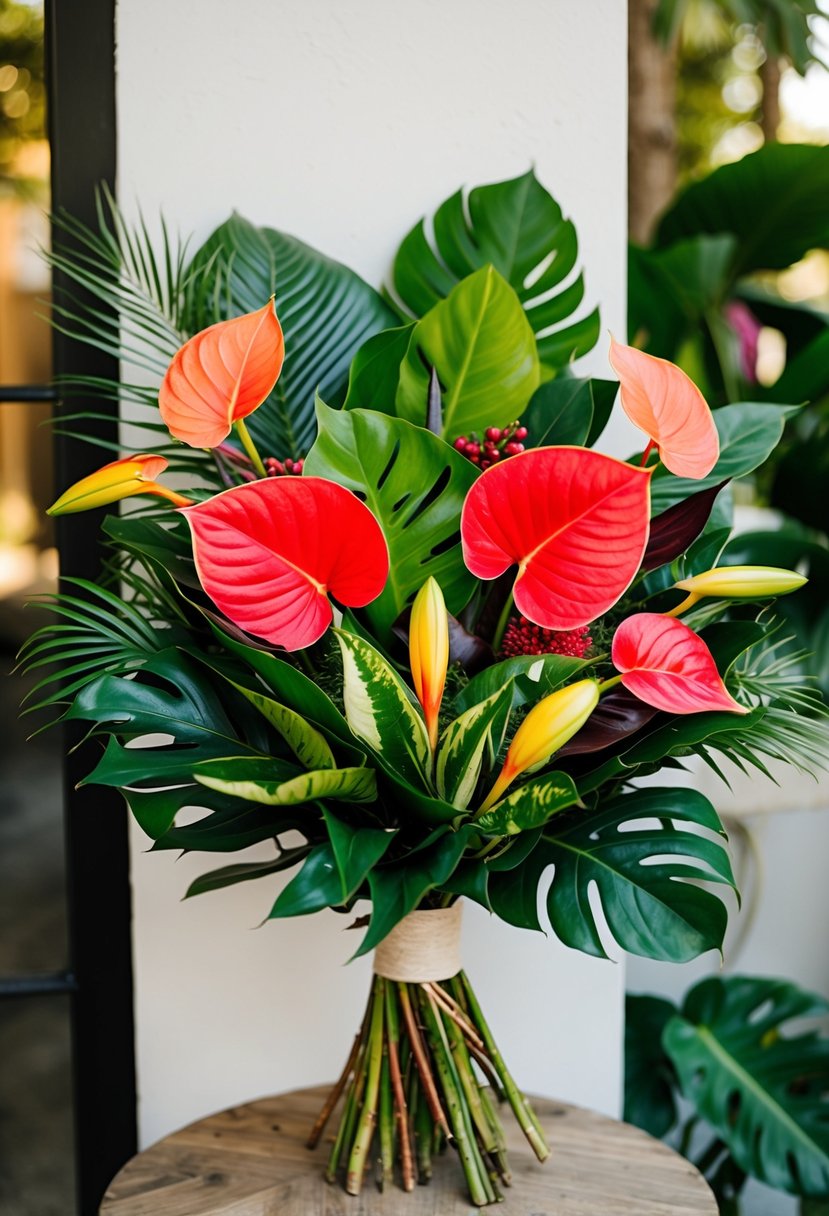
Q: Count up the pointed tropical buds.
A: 4